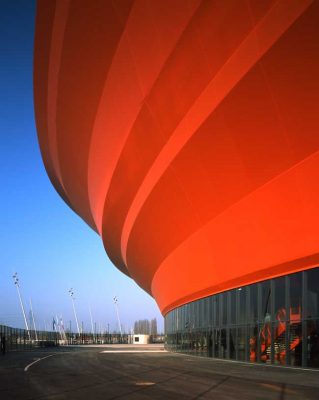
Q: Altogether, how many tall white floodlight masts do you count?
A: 3